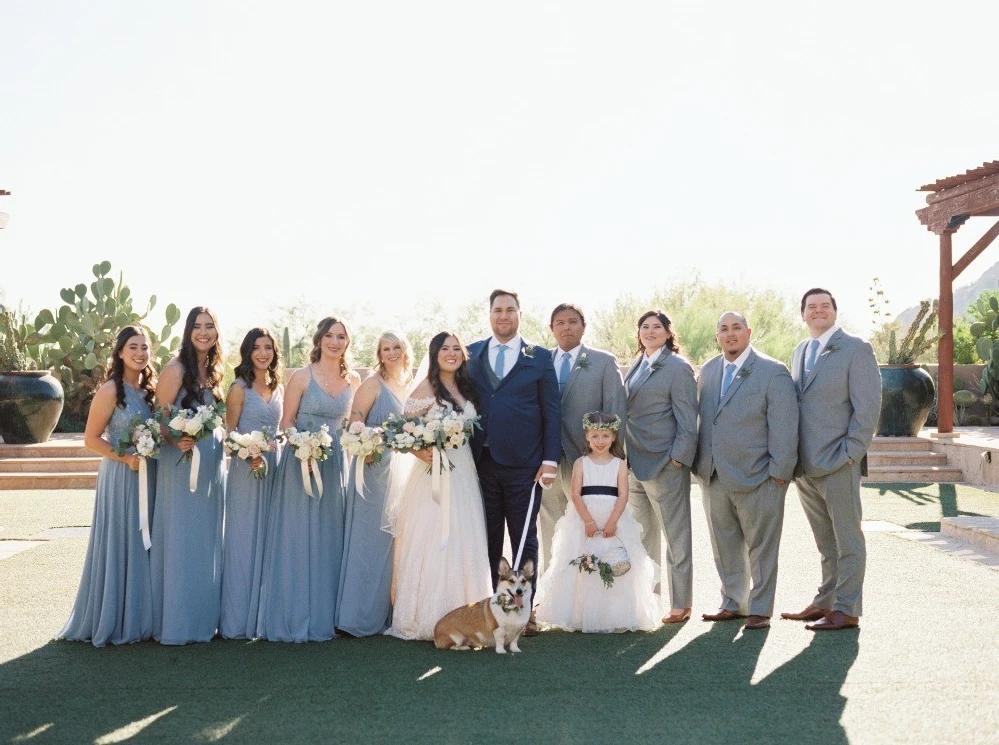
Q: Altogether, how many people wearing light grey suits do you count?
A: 4